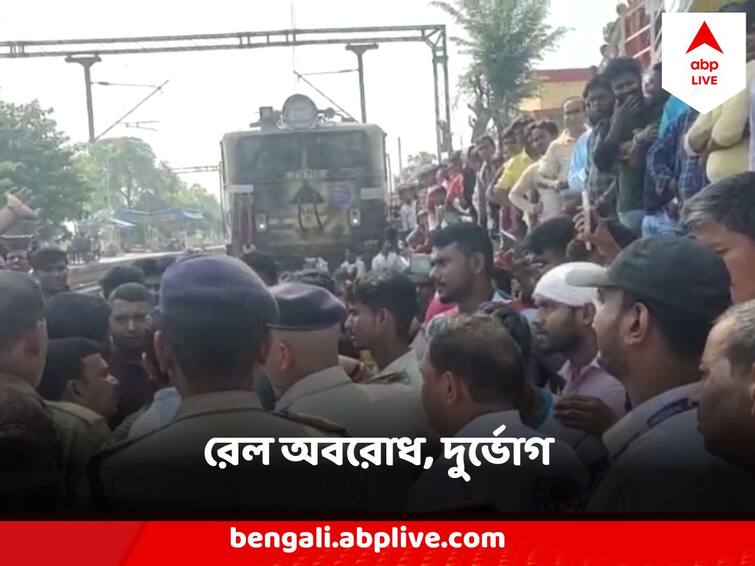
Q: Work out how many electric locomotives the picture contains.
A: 1